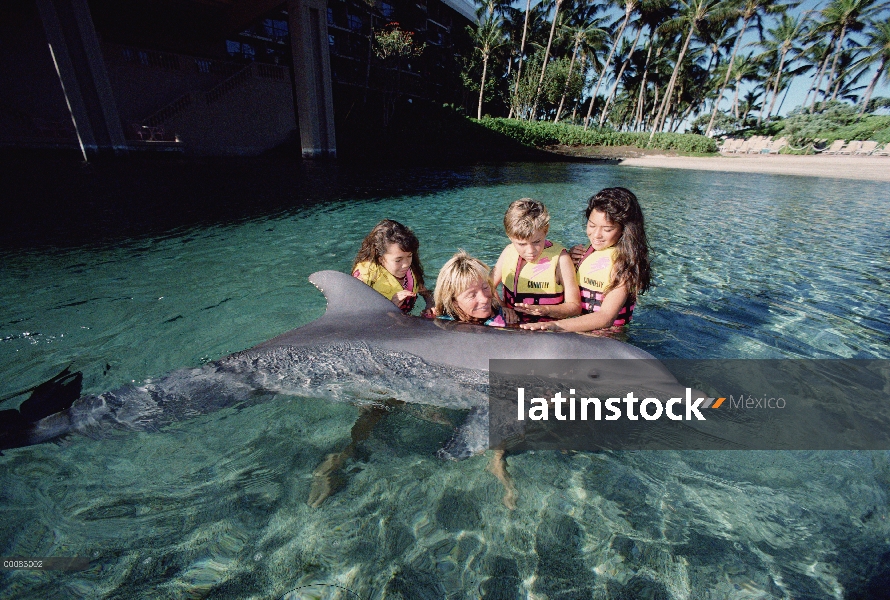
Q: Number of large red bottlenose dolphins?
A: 0